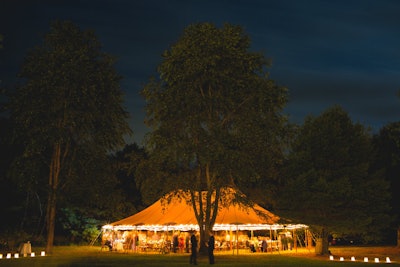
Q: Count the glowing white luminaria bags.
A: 11